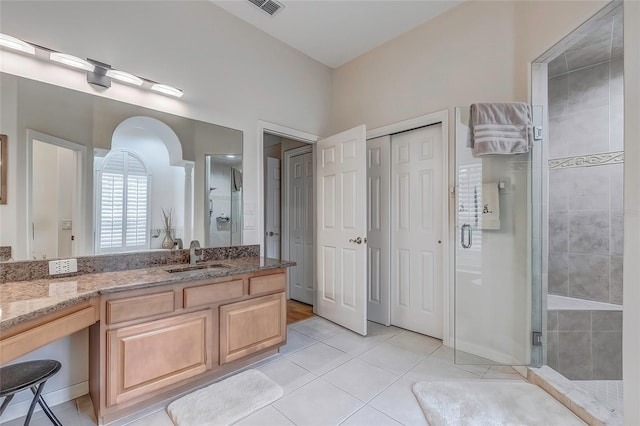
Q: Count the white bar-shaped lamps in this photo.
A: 4